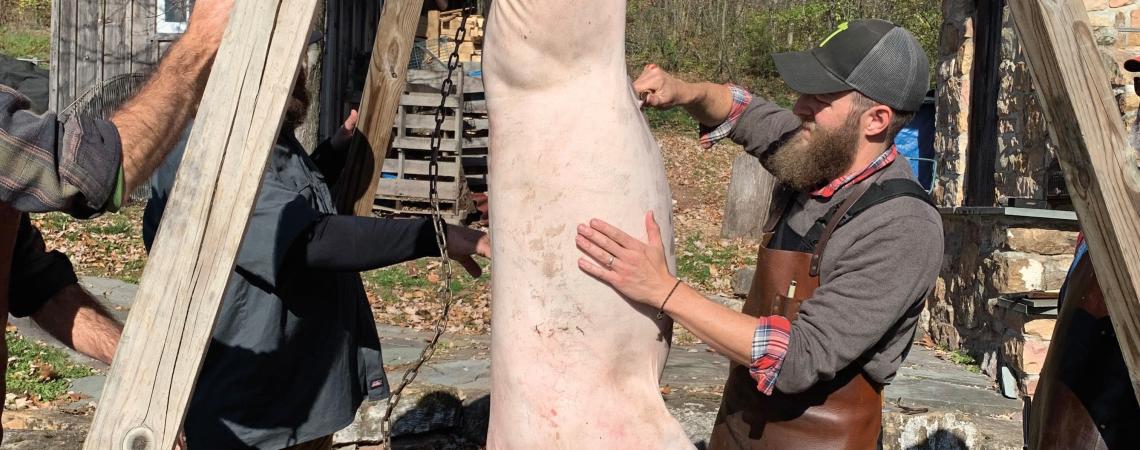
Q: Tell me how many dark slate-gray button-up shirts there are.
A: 1